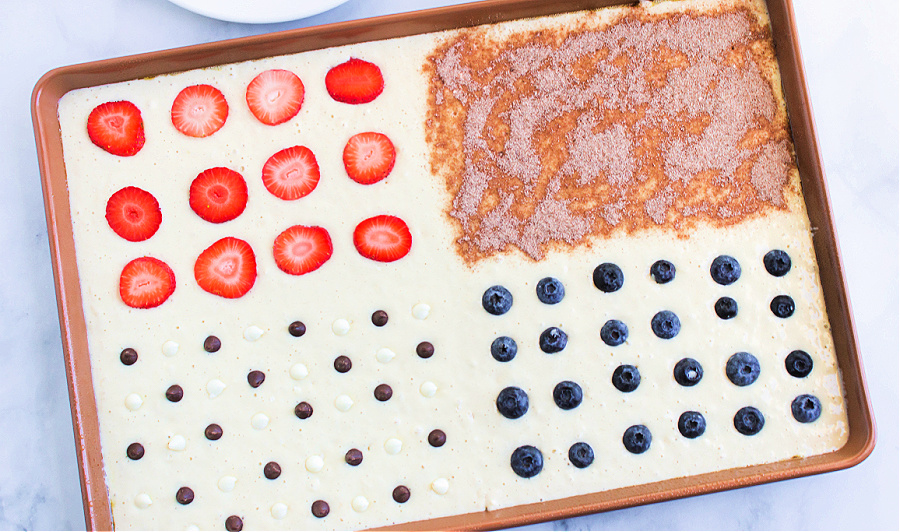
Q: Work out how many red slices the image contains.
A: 12